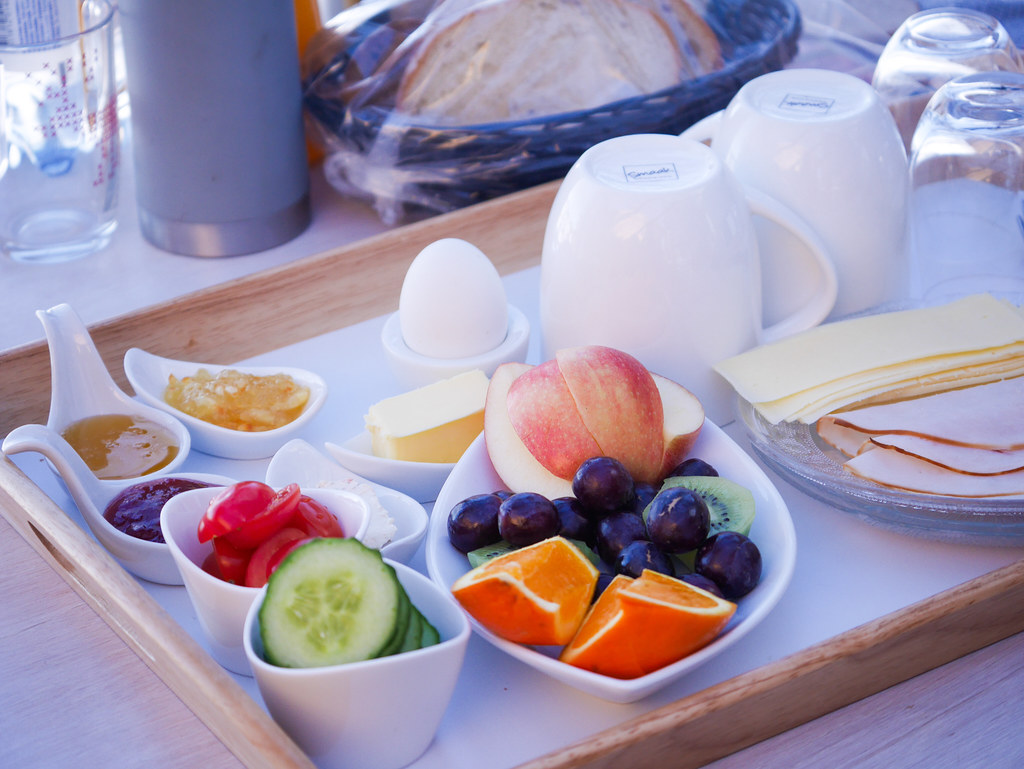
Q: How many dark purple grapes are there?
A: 13